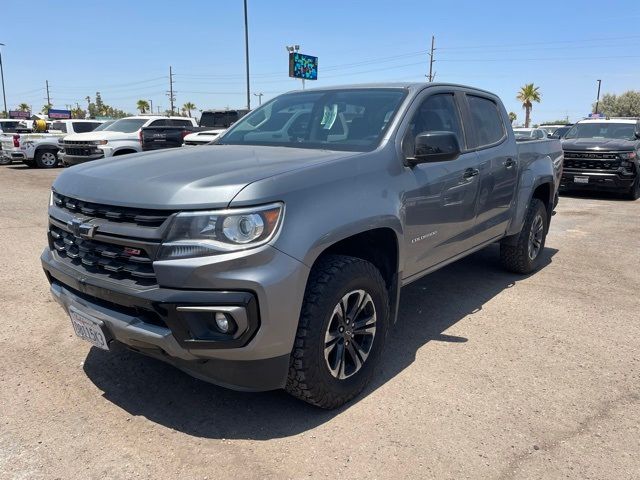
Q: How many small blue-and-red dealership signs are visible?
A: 2